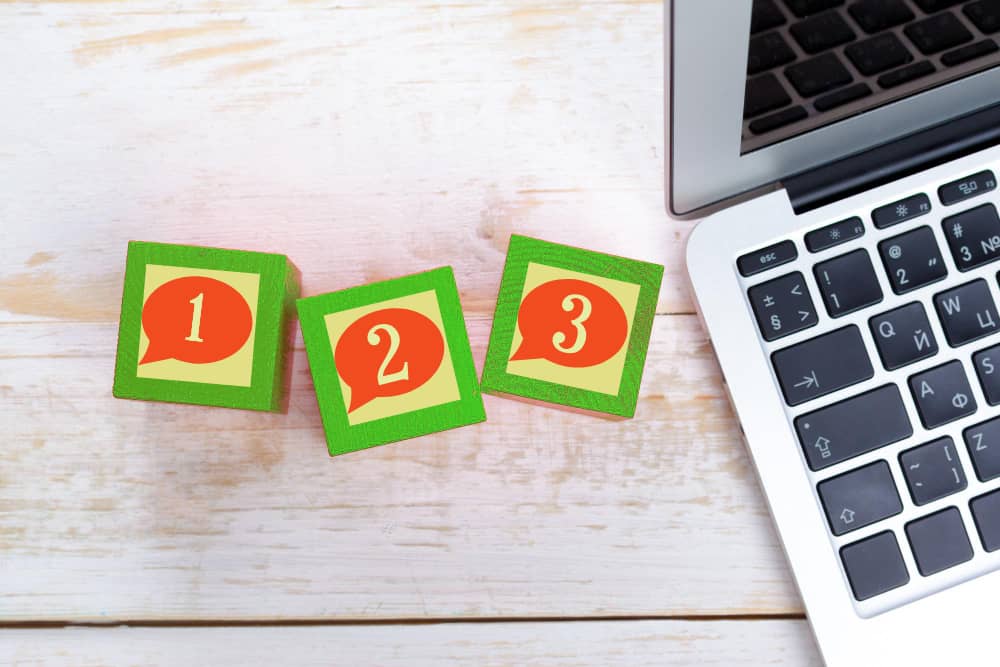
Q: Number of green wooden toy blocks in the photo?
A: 3